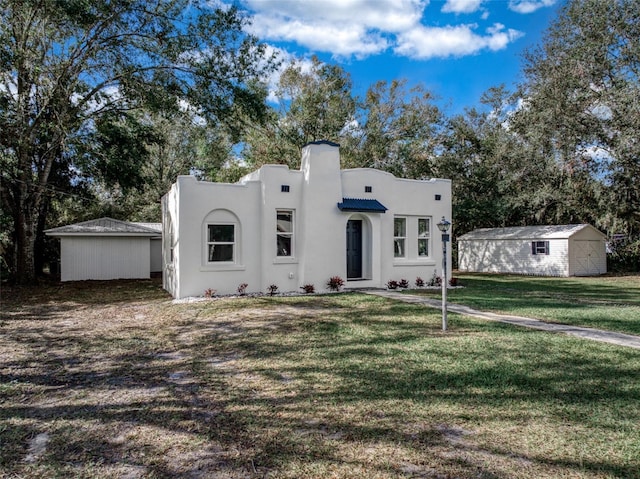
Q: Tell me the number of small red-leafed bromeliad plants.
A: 10